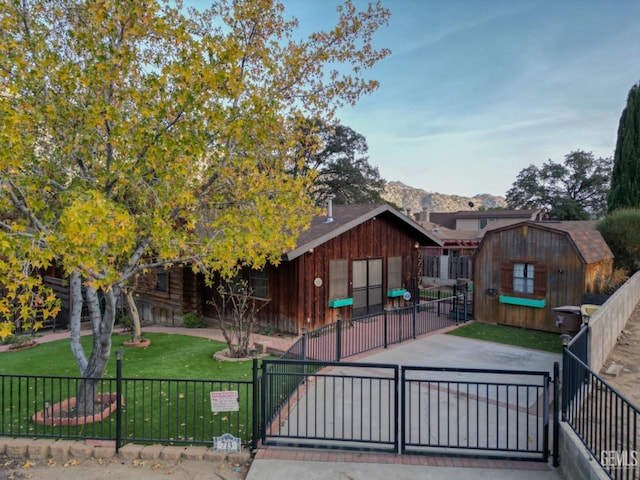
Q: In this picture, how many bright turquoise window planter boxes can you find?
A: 3